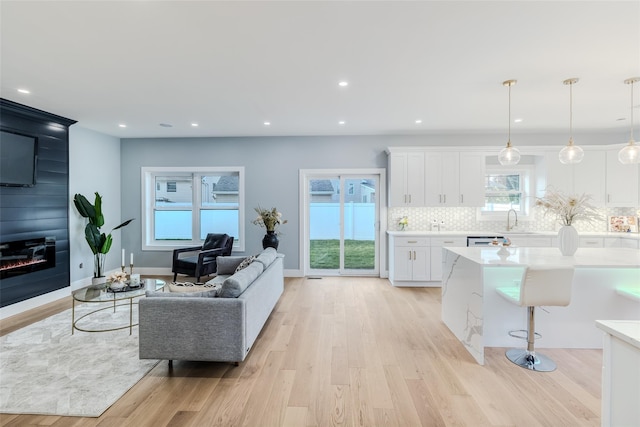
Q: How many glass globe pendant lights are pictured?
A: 3